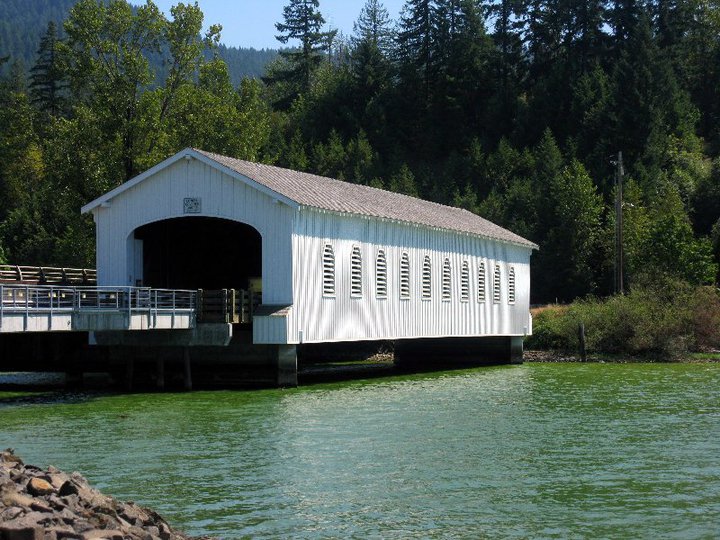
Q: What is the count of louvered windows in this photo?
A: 10